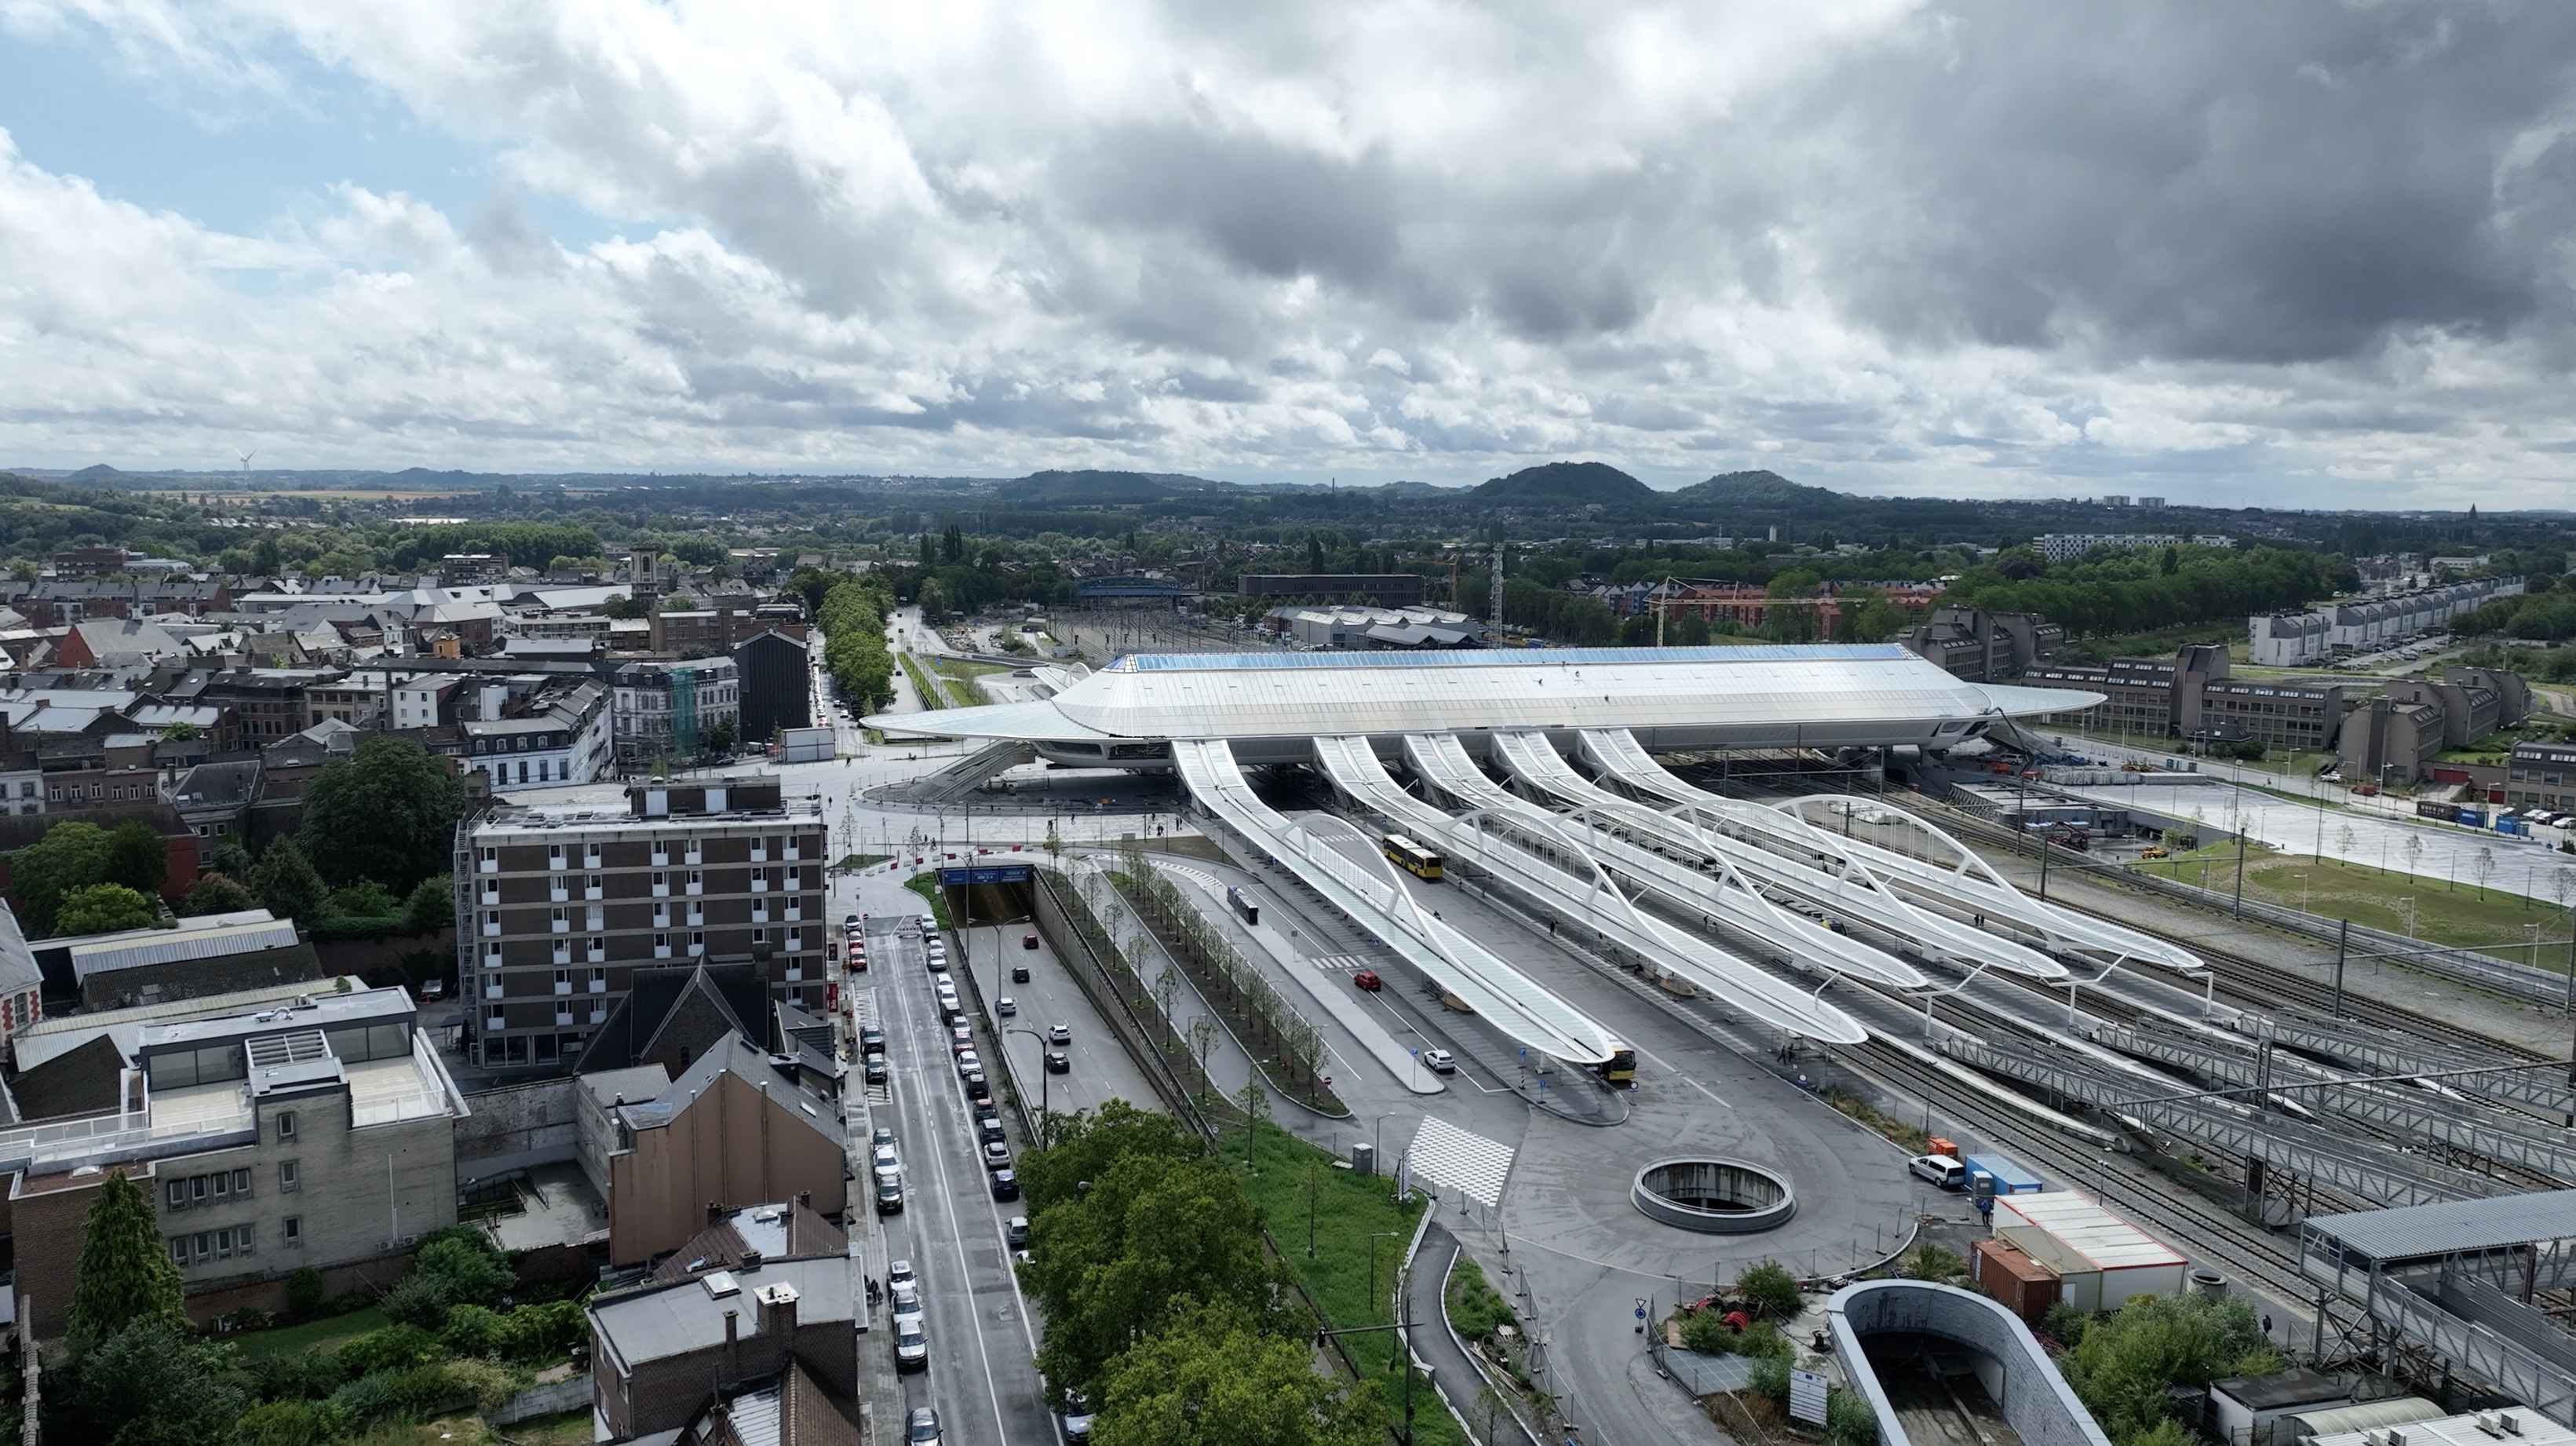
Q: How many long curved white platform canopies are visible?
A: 5